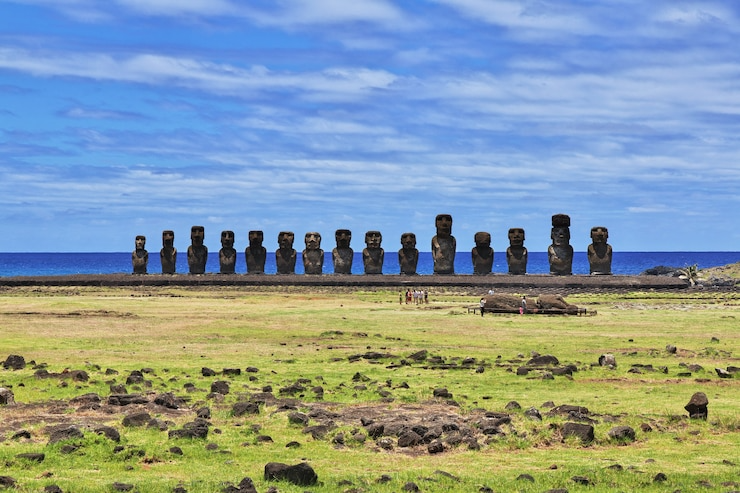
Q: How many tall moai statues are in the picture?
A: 15